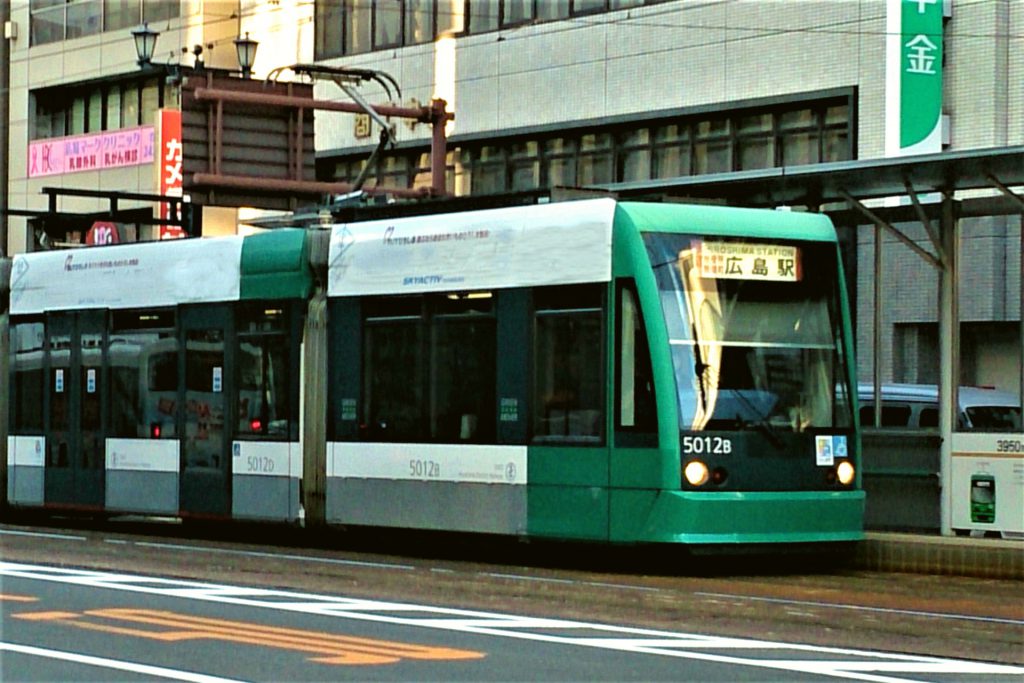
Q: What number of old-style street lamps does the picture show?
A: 2